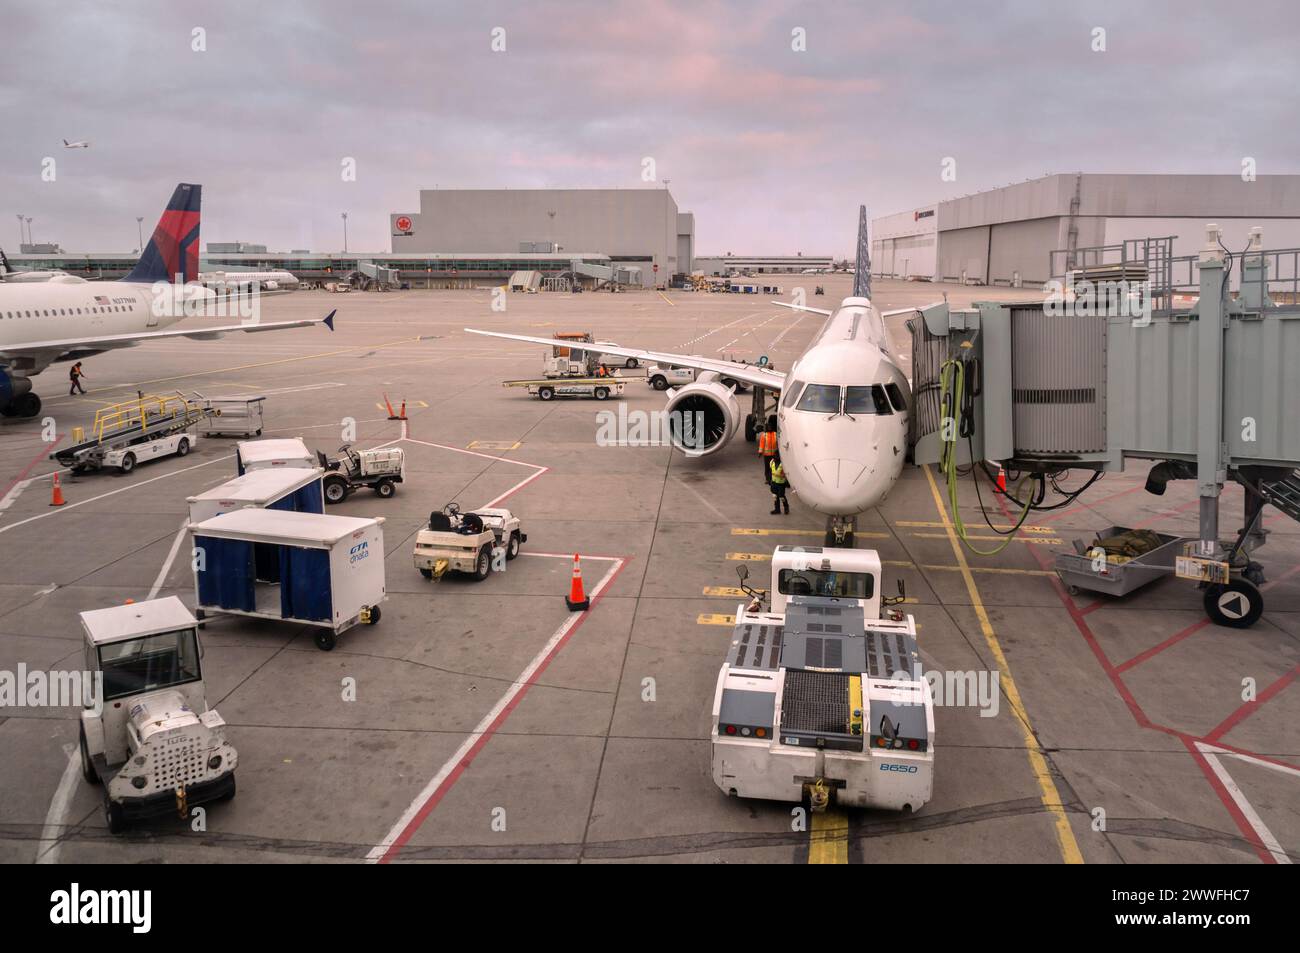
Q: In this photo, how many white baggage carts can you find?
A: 3